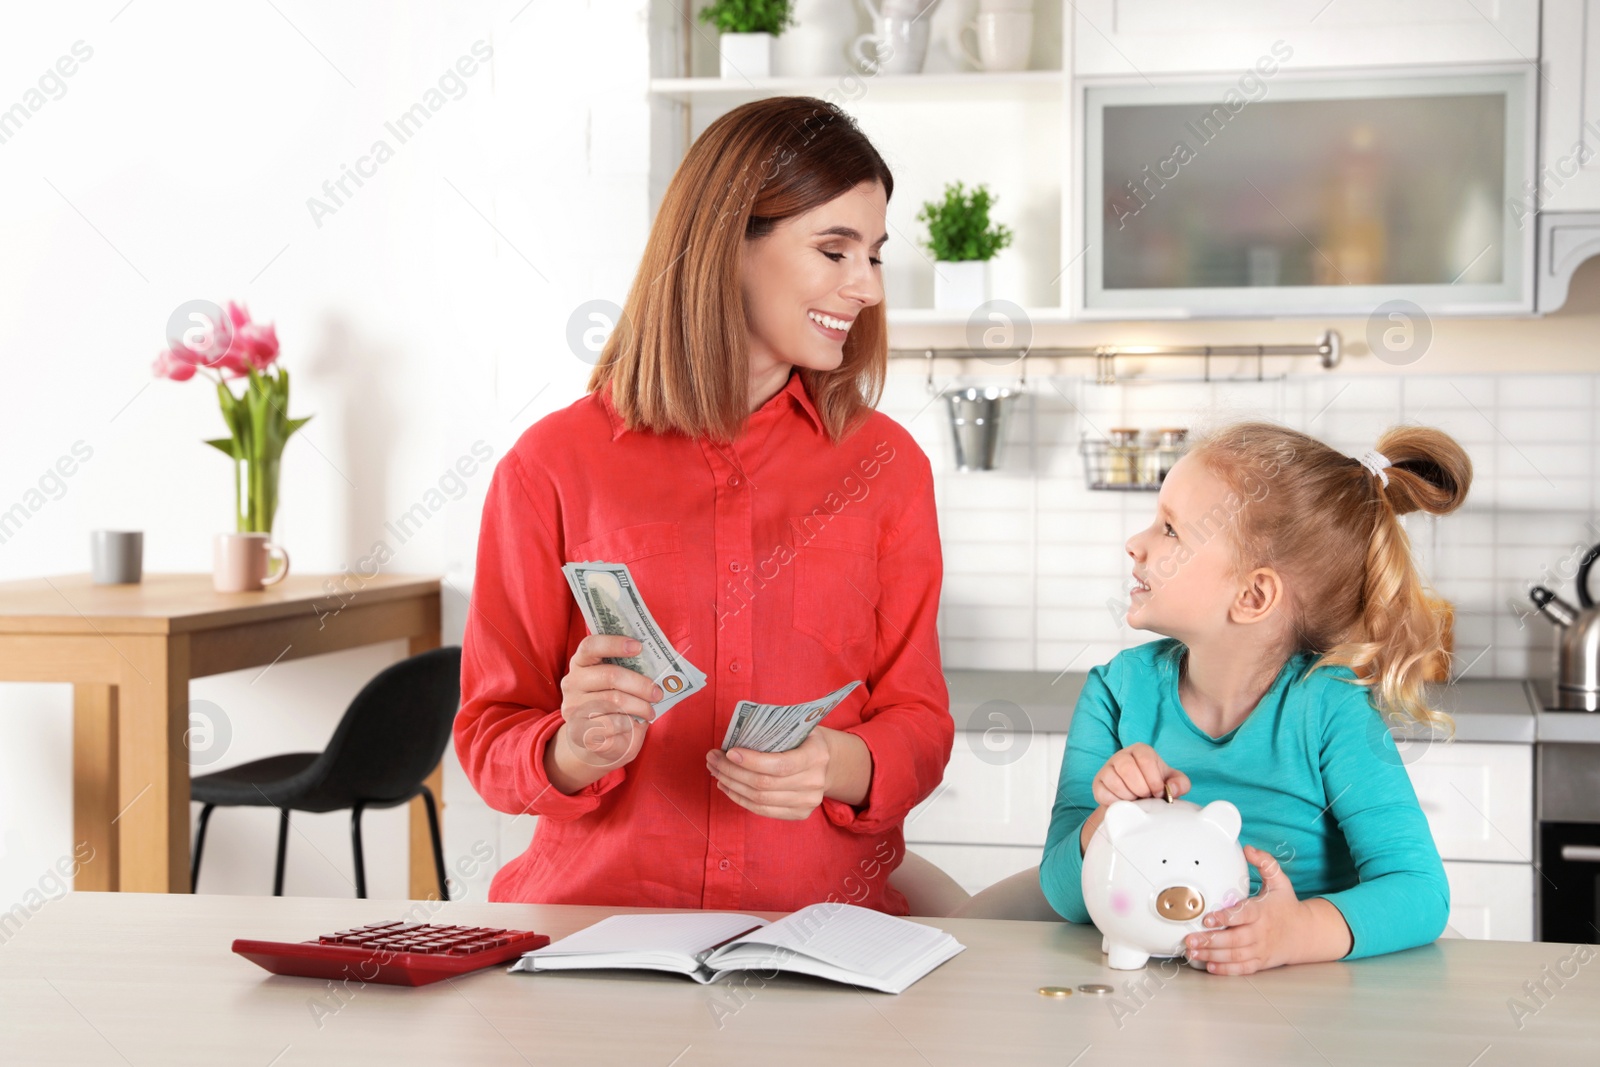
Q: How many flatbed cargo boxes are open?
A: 0